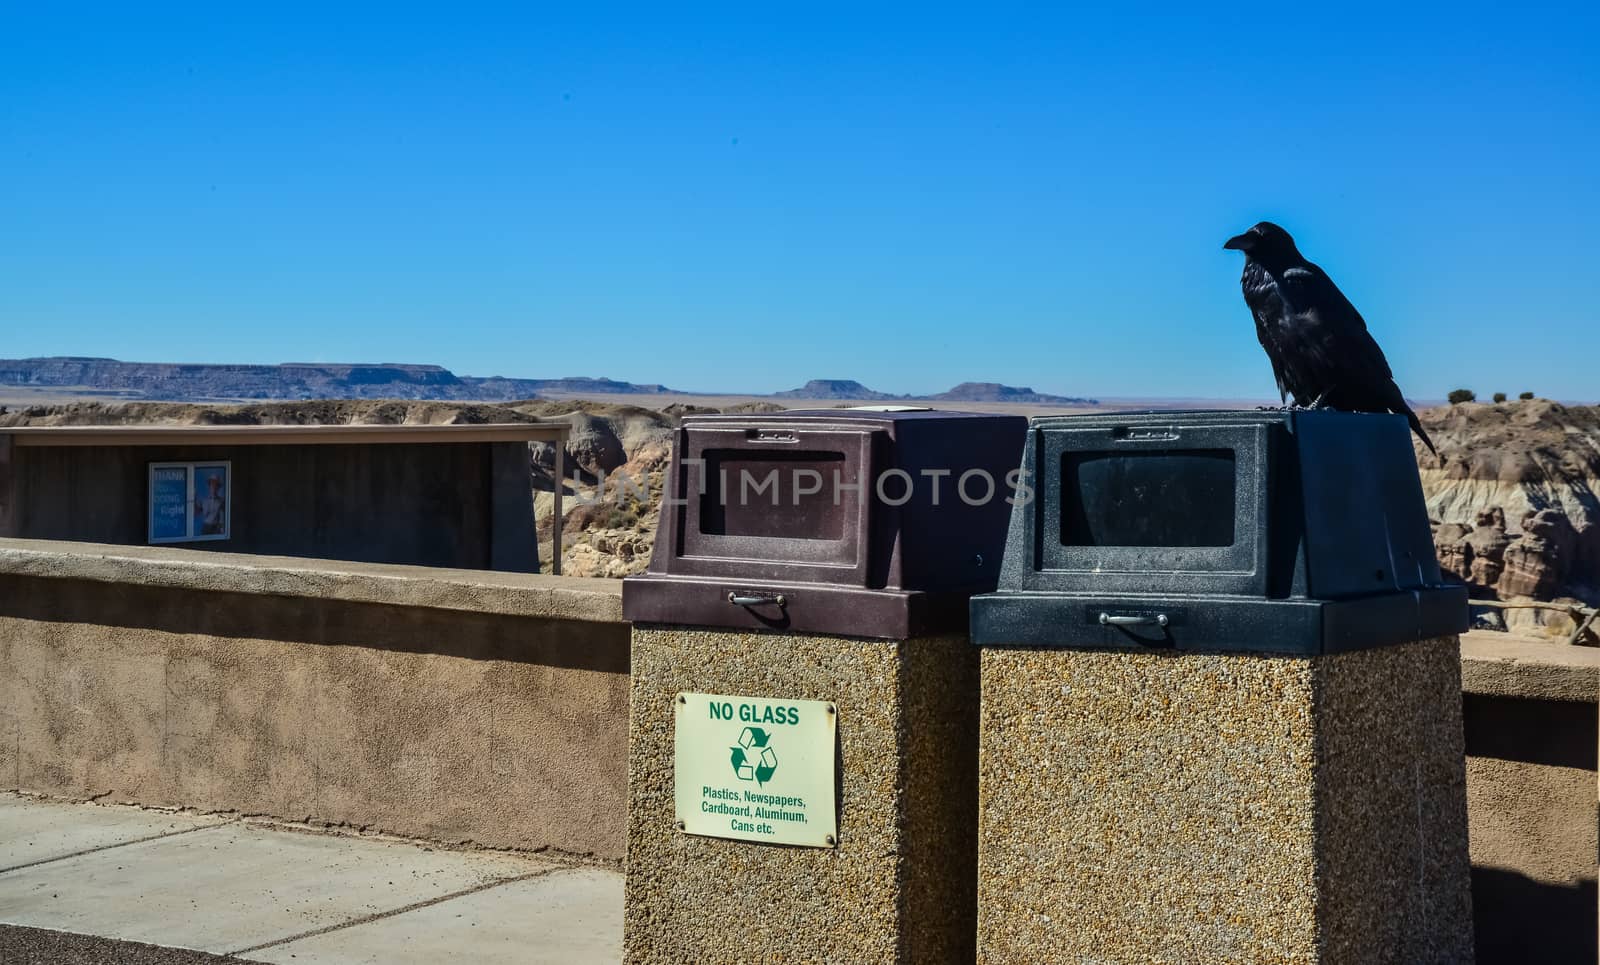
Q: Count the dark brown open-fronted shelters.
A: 1